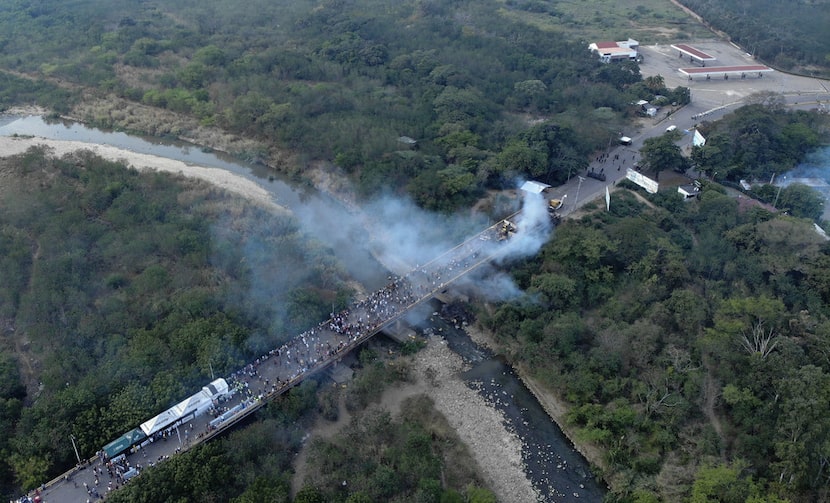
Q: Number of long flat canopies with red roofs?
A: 2